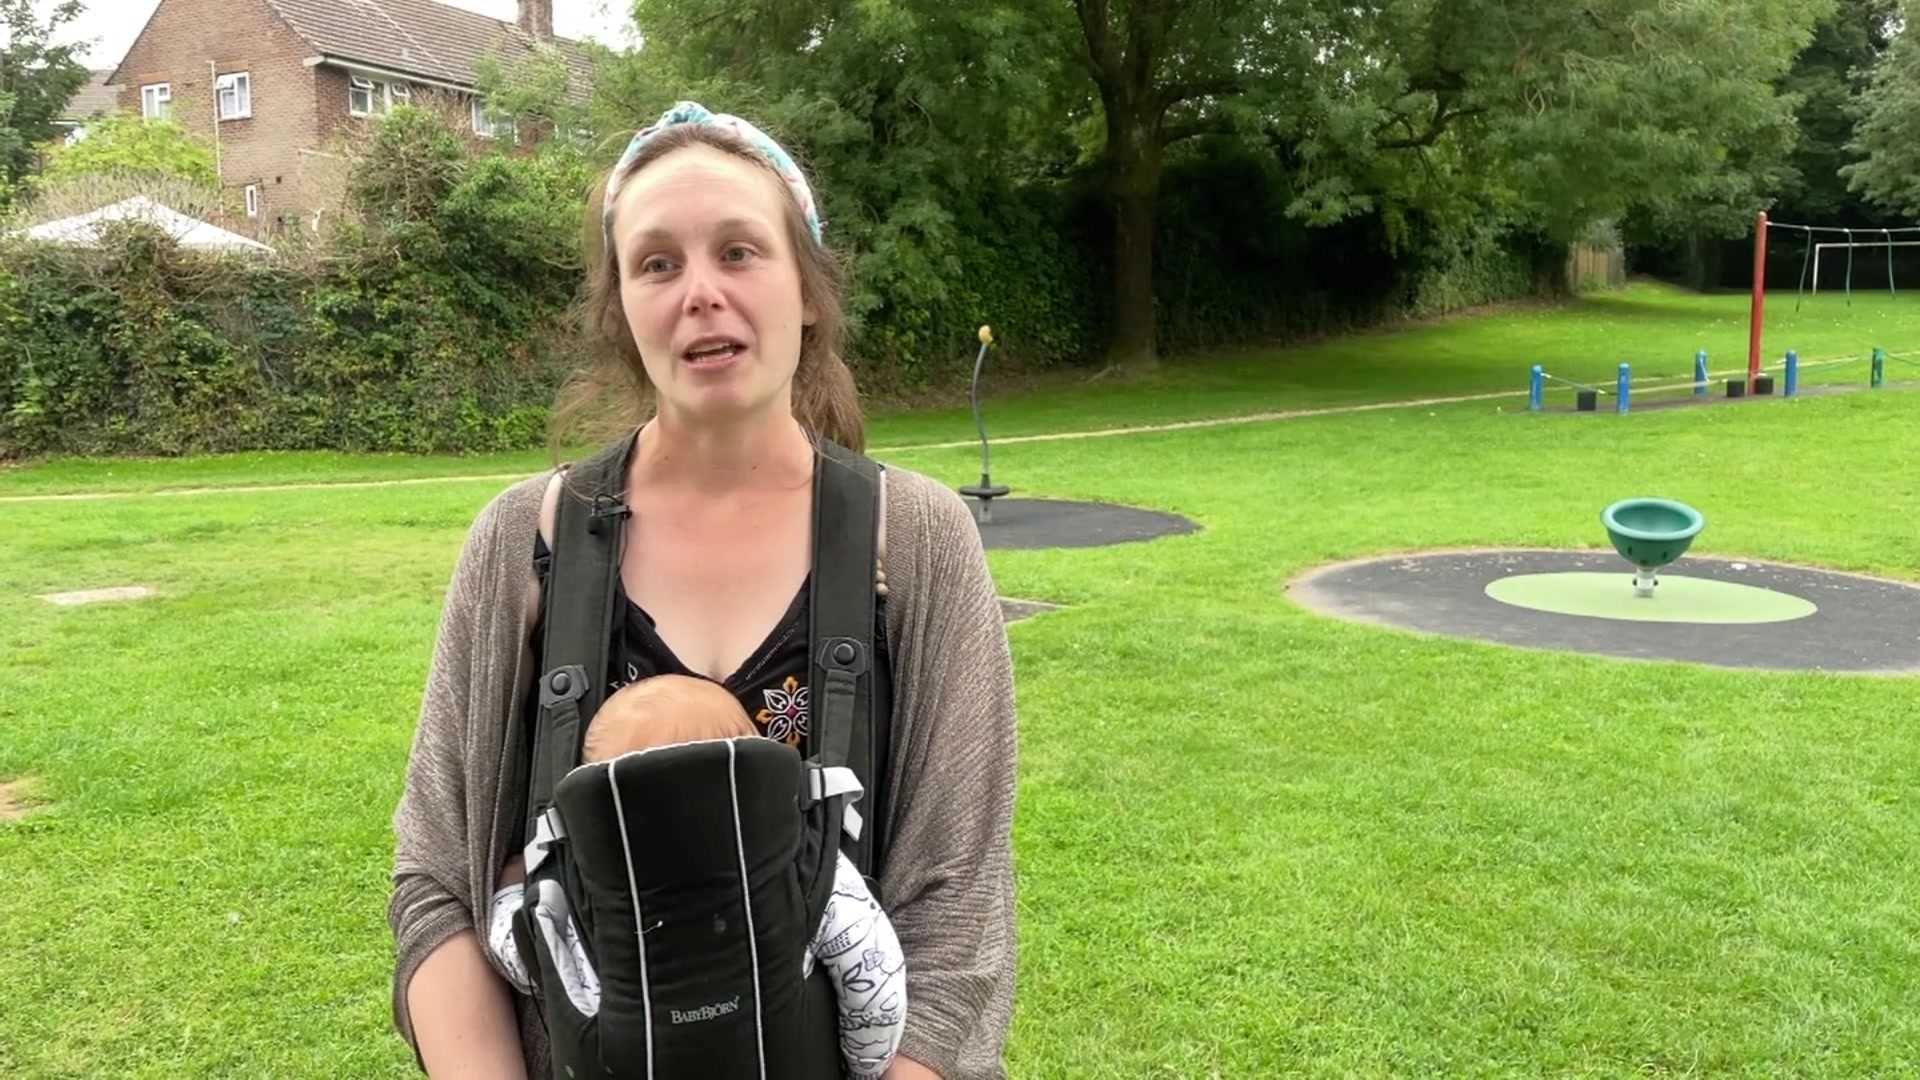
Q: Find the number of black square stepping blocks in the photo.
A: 3